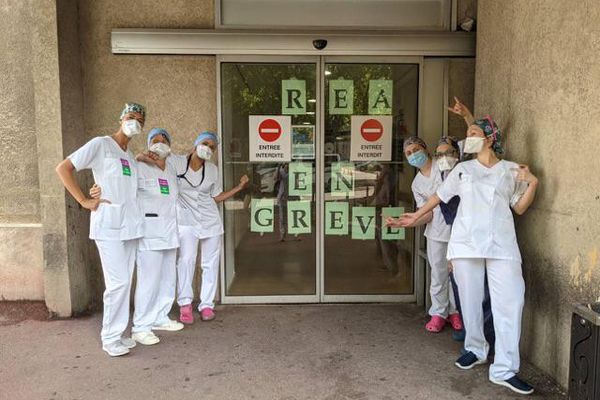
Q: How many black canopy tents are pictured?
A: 0